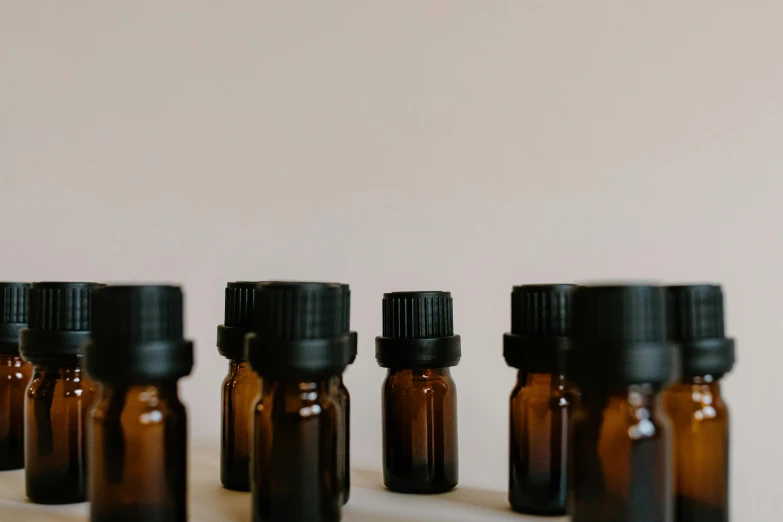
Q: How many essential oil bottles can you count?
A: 10